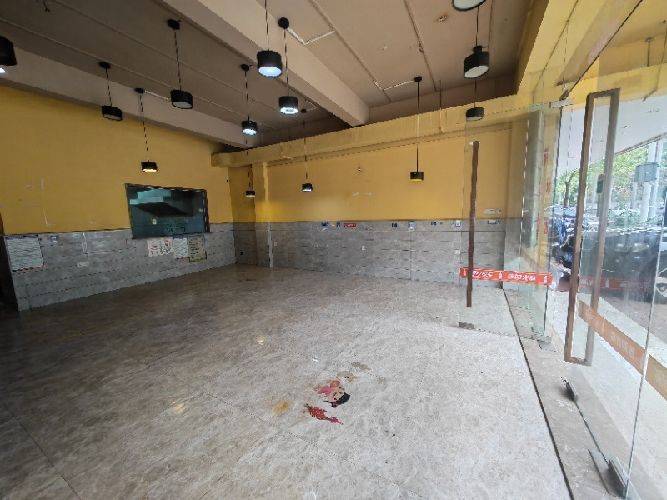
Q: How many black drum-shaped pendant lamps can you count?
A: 13